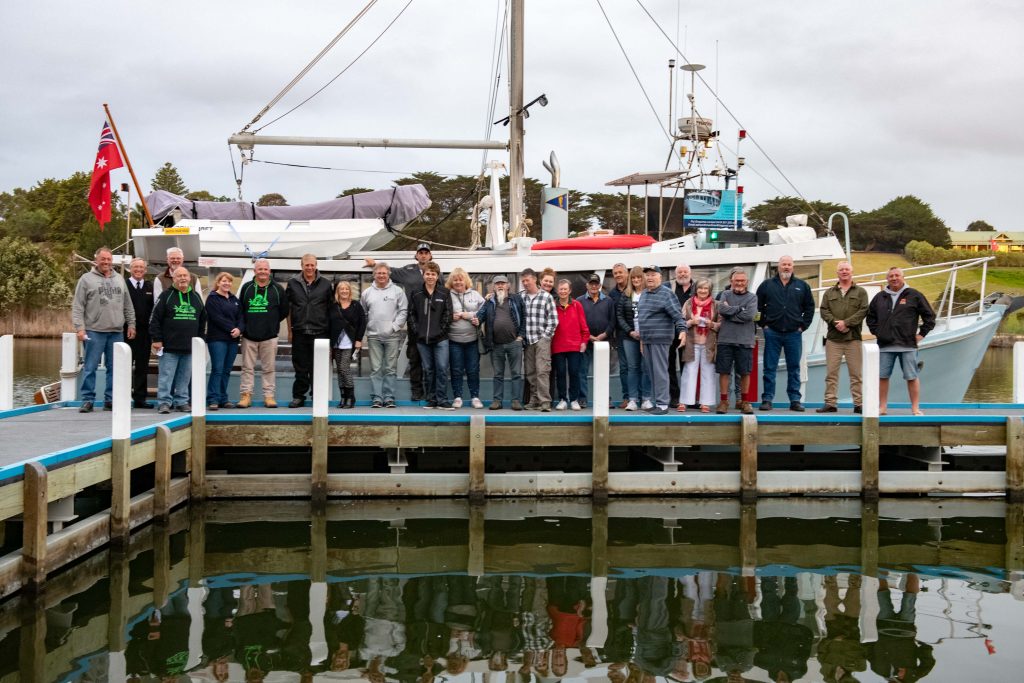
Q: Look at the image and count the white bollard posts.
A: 8